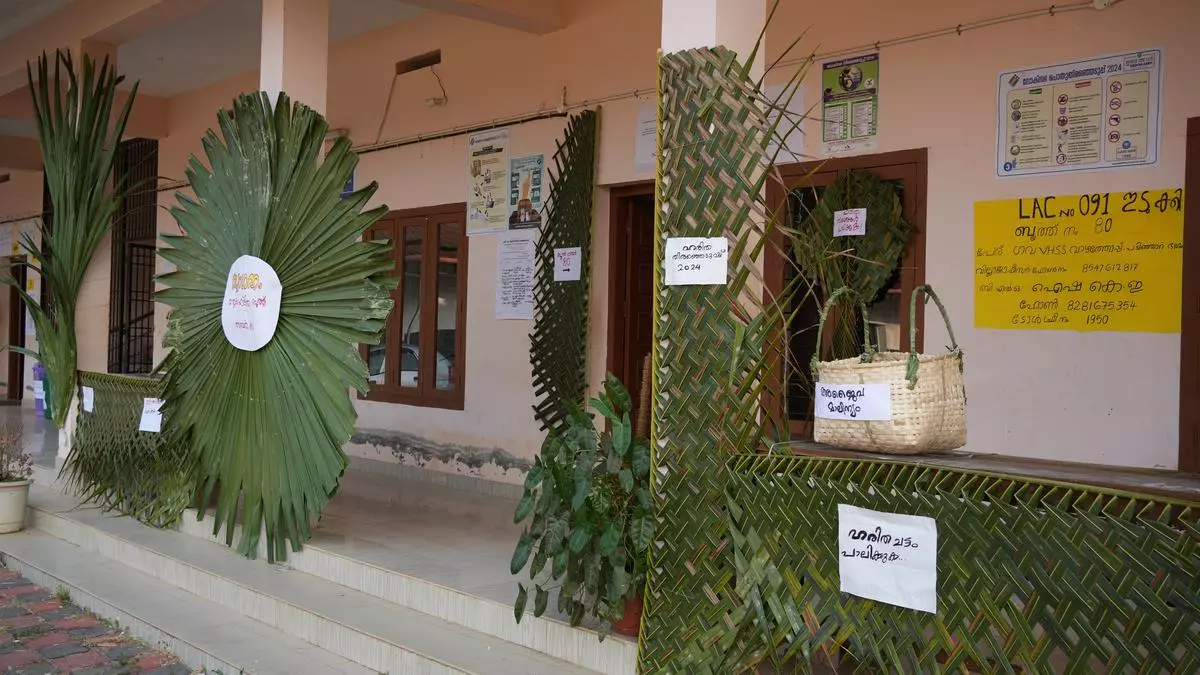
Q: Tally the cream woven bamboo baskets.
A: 1